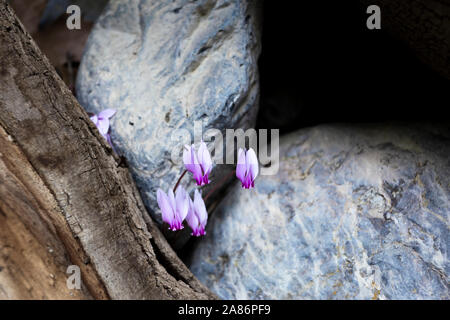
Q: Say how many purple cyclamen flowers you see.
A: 5